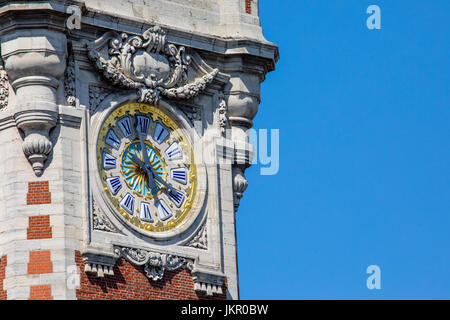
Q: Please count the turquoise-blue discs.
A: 1